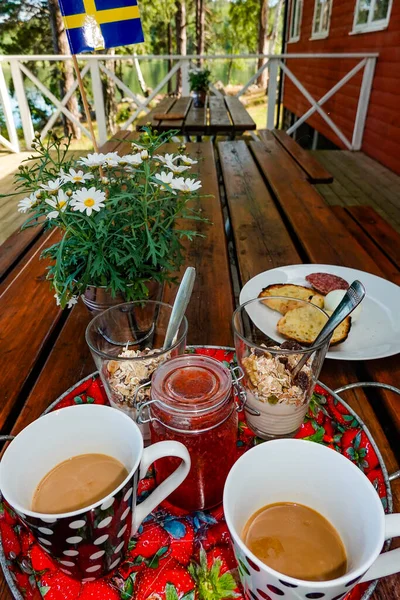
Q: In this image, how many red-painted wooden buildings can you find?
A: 1